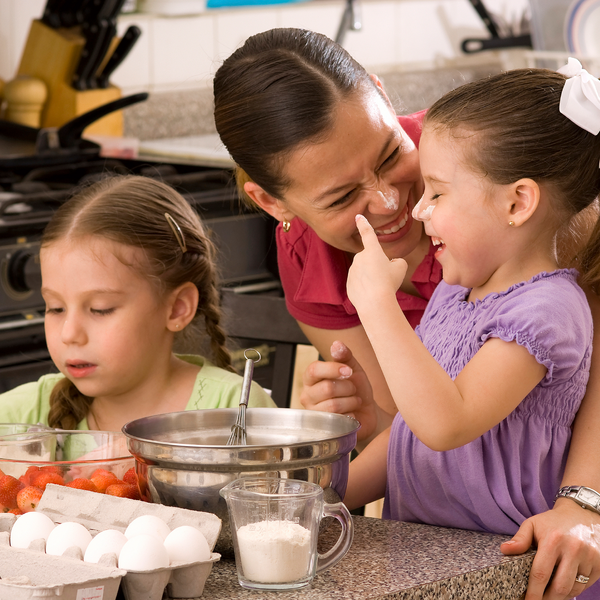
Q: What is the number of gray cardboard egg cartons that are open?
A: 1